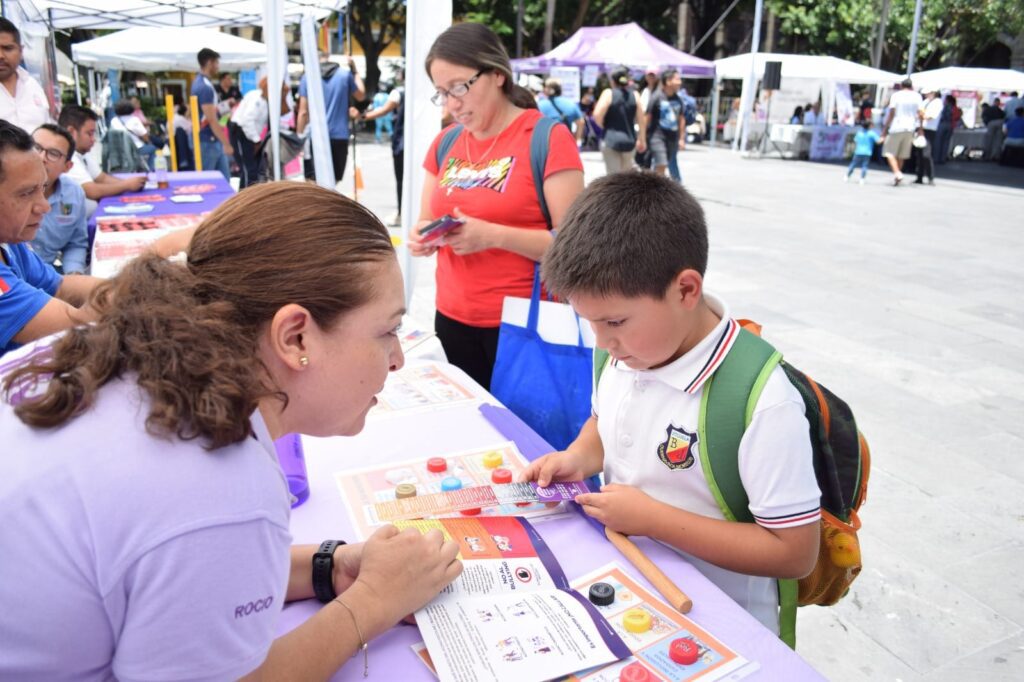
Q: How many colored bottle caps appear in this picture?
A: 11